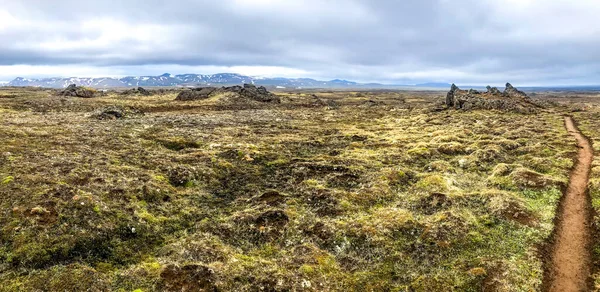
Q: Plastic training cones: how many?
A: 0